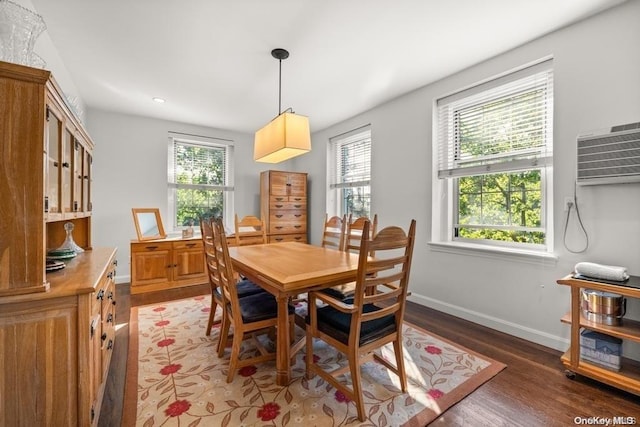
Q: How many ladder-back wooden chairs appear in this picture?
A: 6